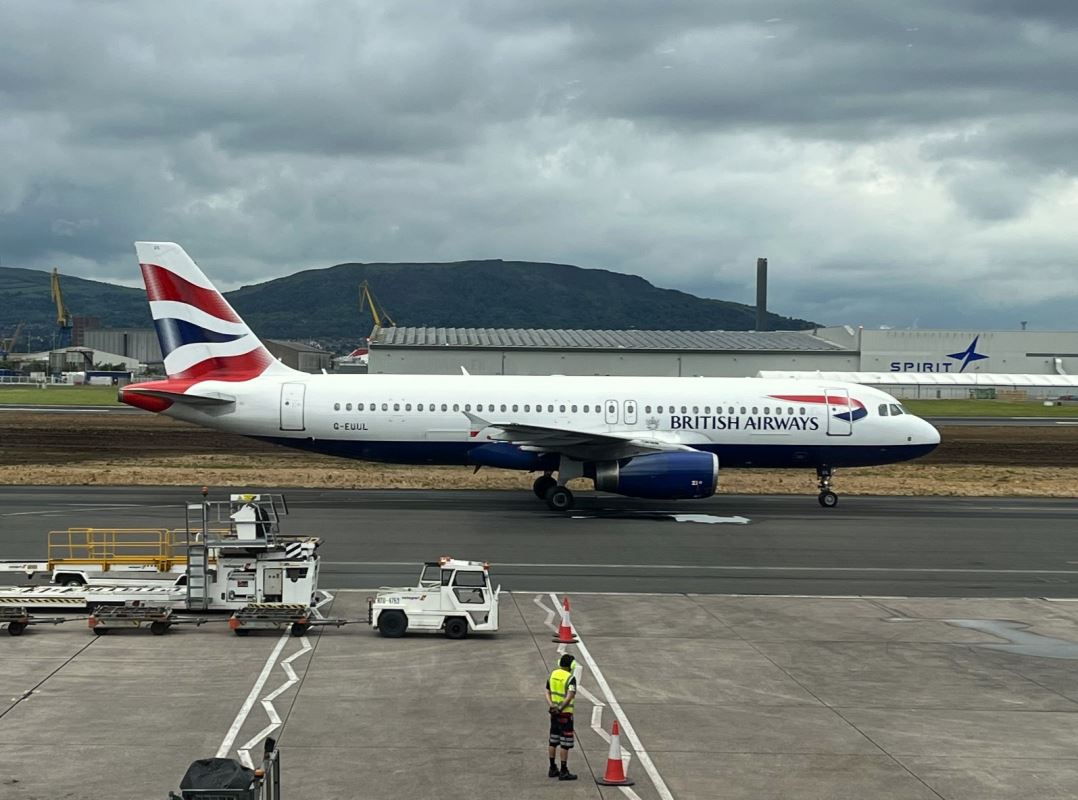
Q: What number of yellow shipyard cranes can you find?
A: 2